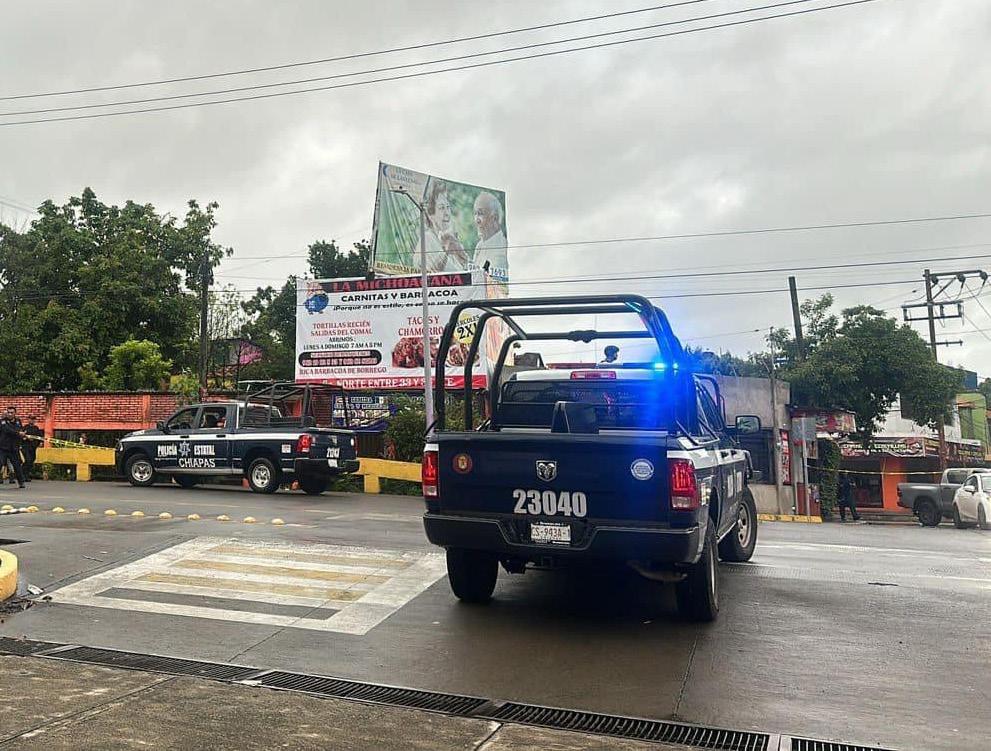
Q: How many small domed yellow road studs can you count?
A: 11